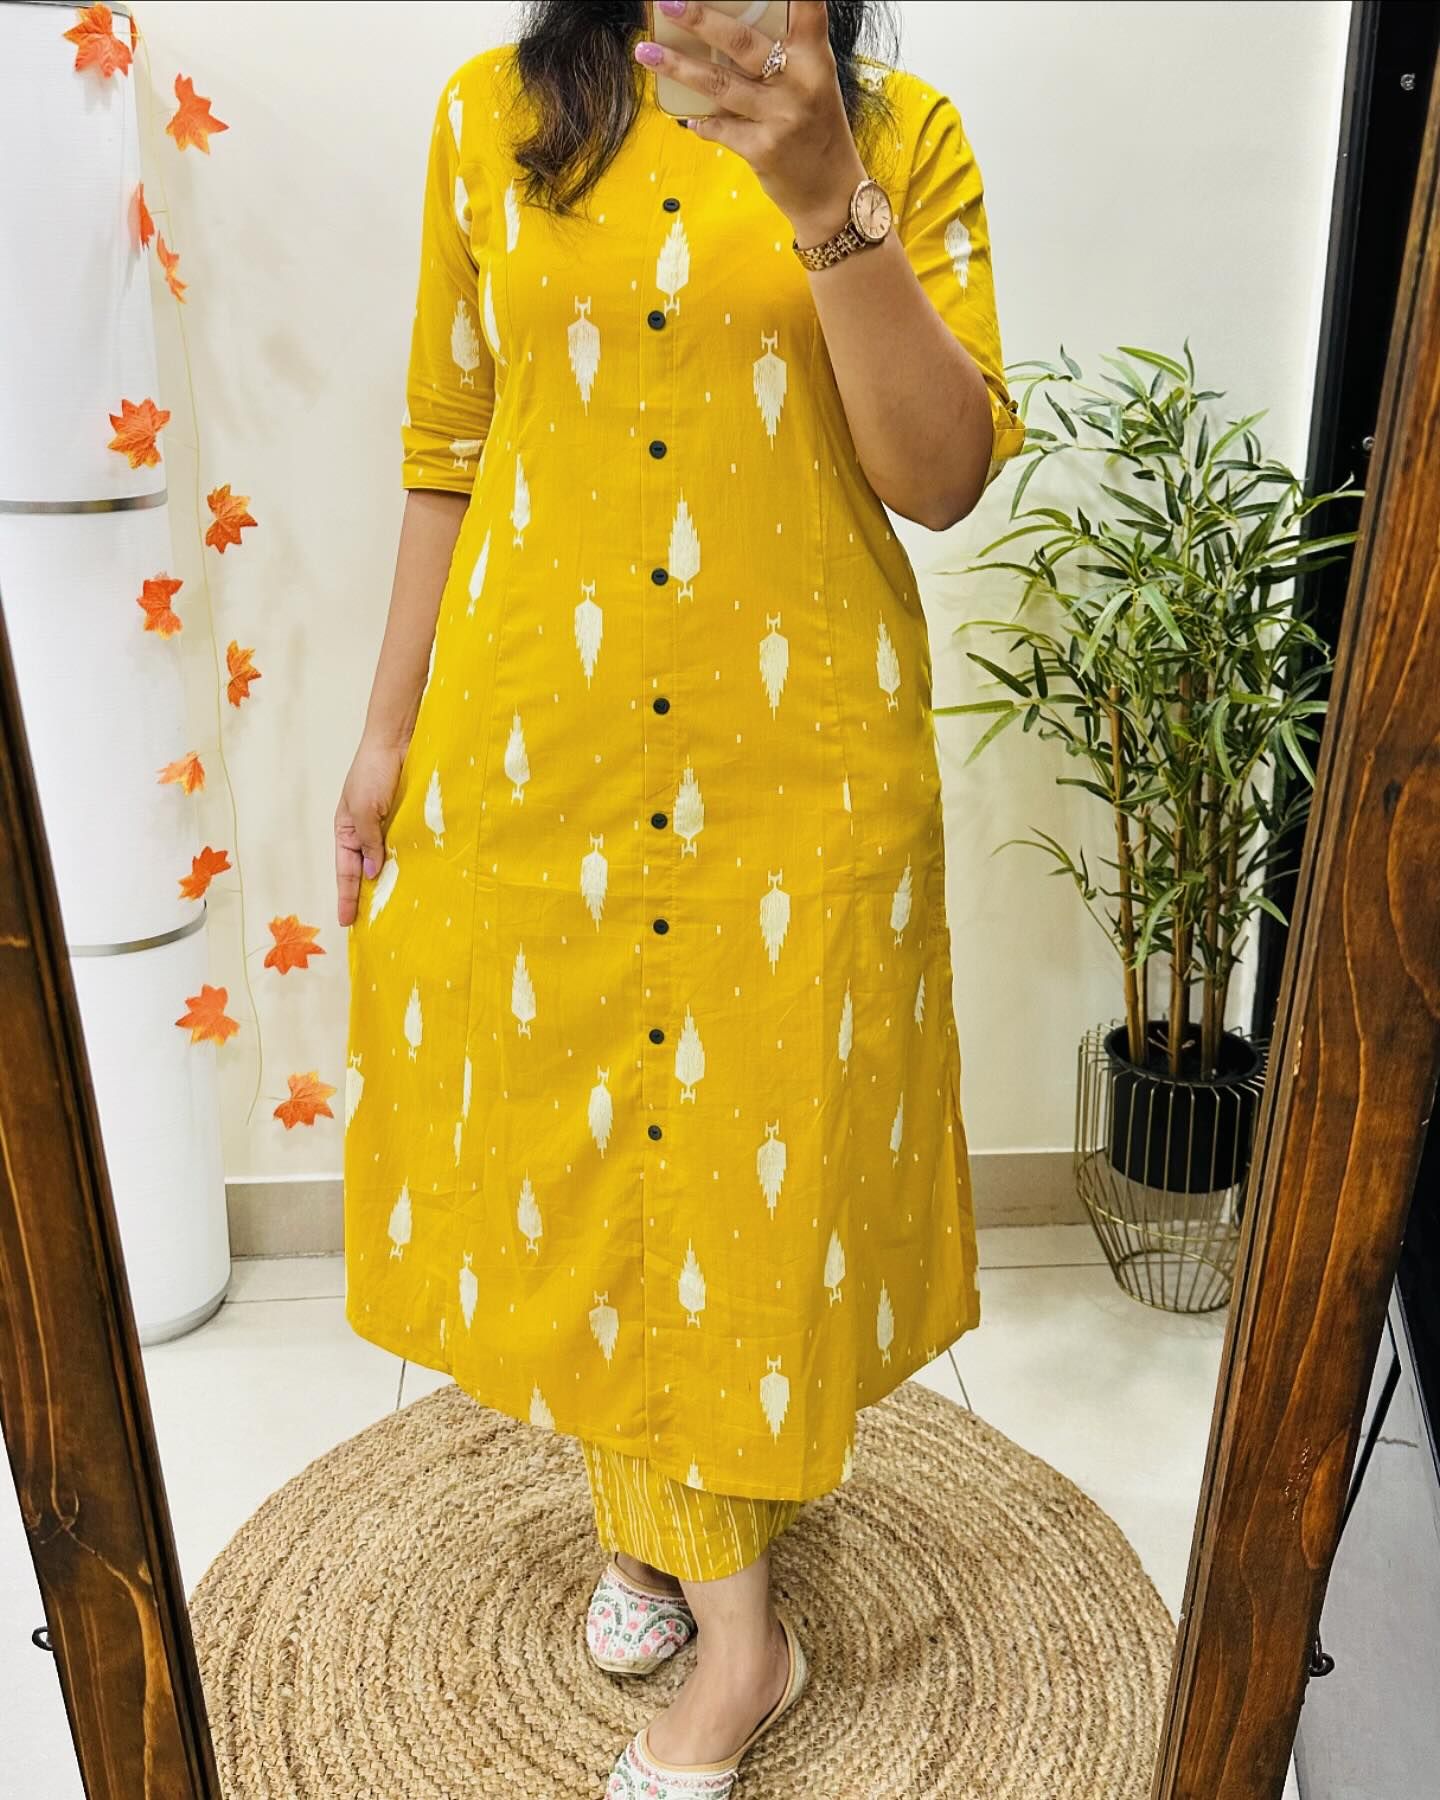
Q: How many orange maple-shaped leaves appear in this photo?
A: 13